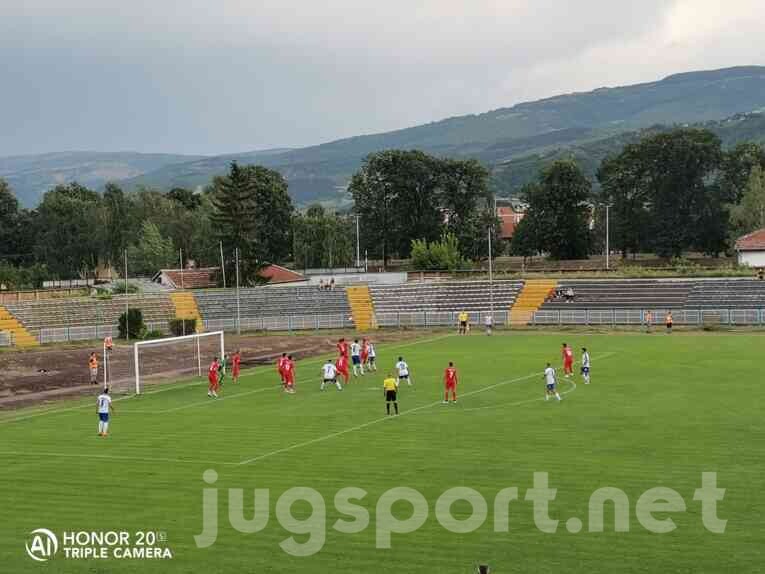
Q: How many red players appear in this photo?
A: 9